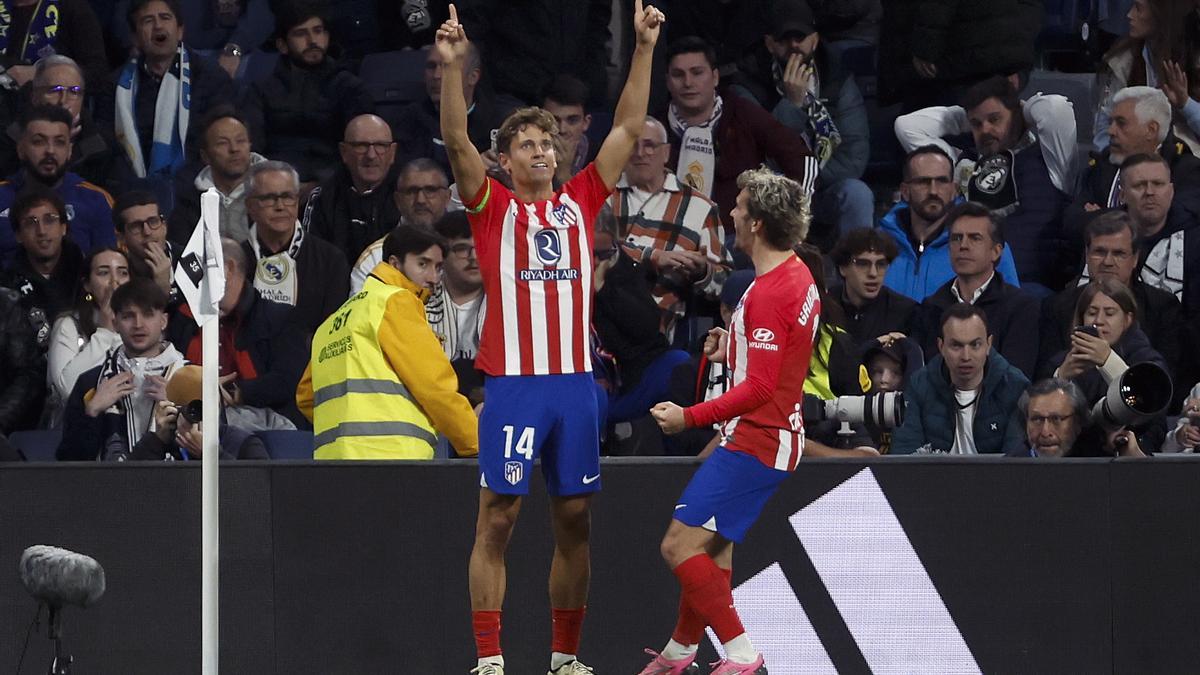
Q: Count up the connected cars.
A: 0